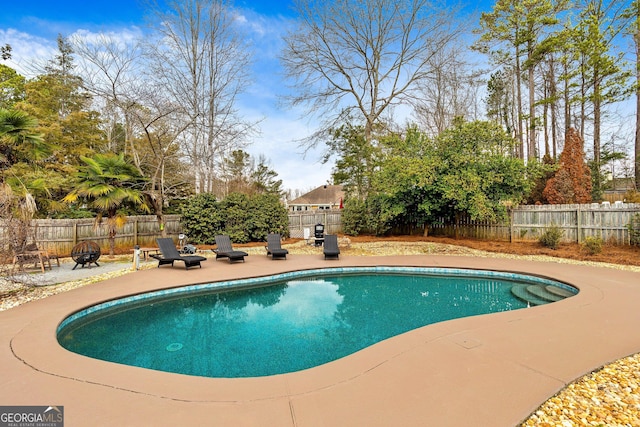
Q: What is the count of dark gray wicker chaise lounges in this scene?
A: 4